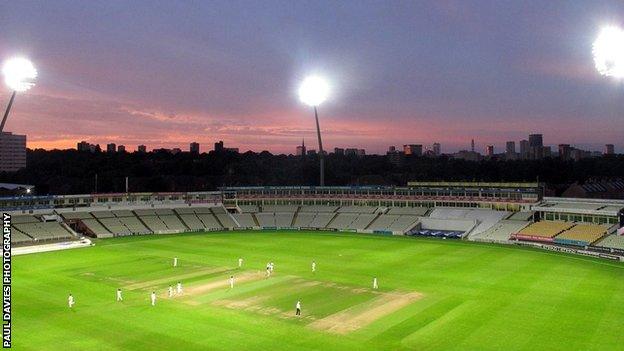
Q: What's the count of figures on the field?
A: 13